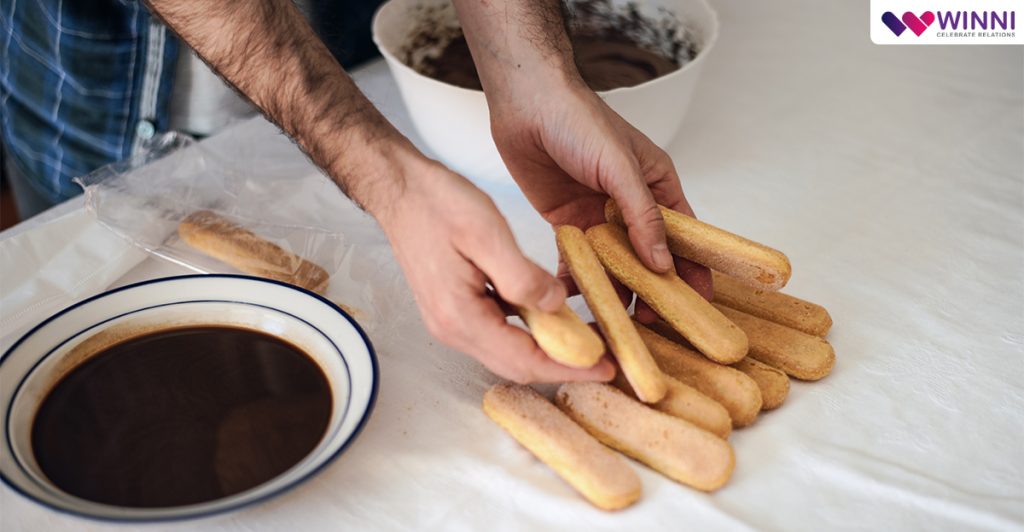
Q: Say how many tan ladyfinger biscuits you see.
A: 12